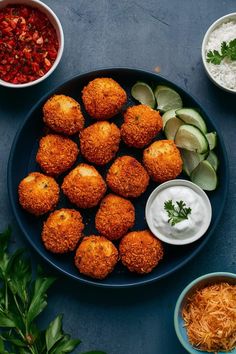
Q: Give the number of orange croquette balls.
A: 13